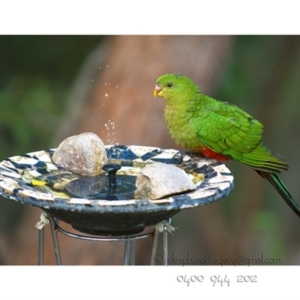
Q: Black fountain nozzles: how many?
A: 1